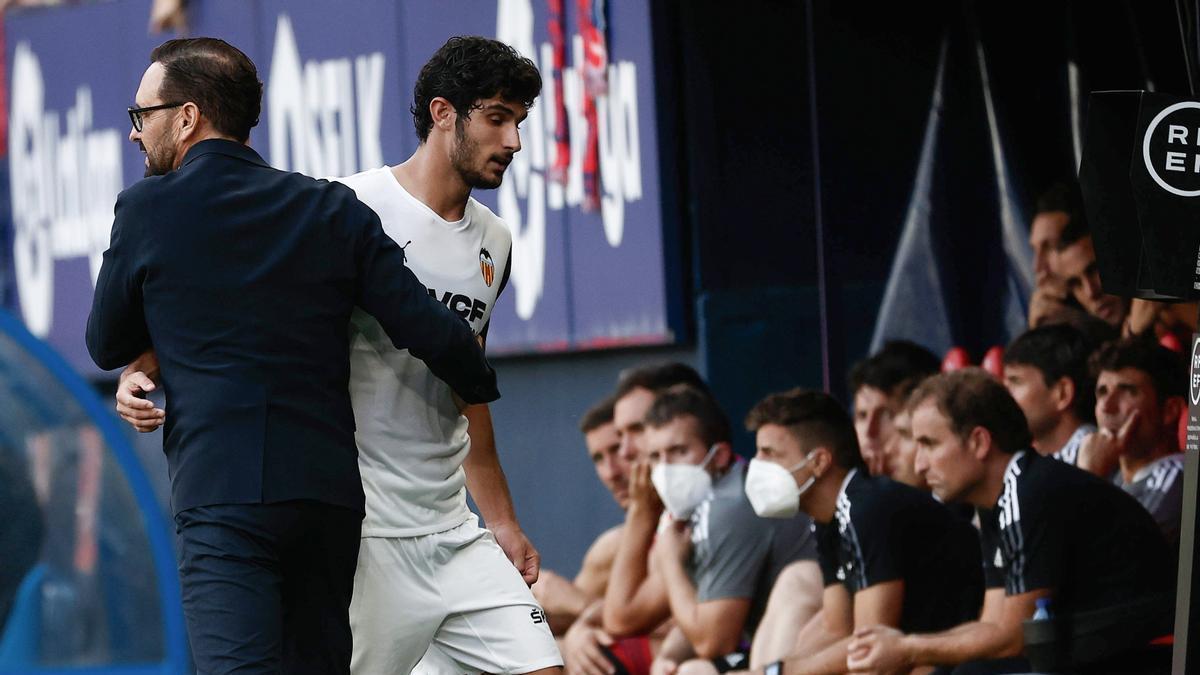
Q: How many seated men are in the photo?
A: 11